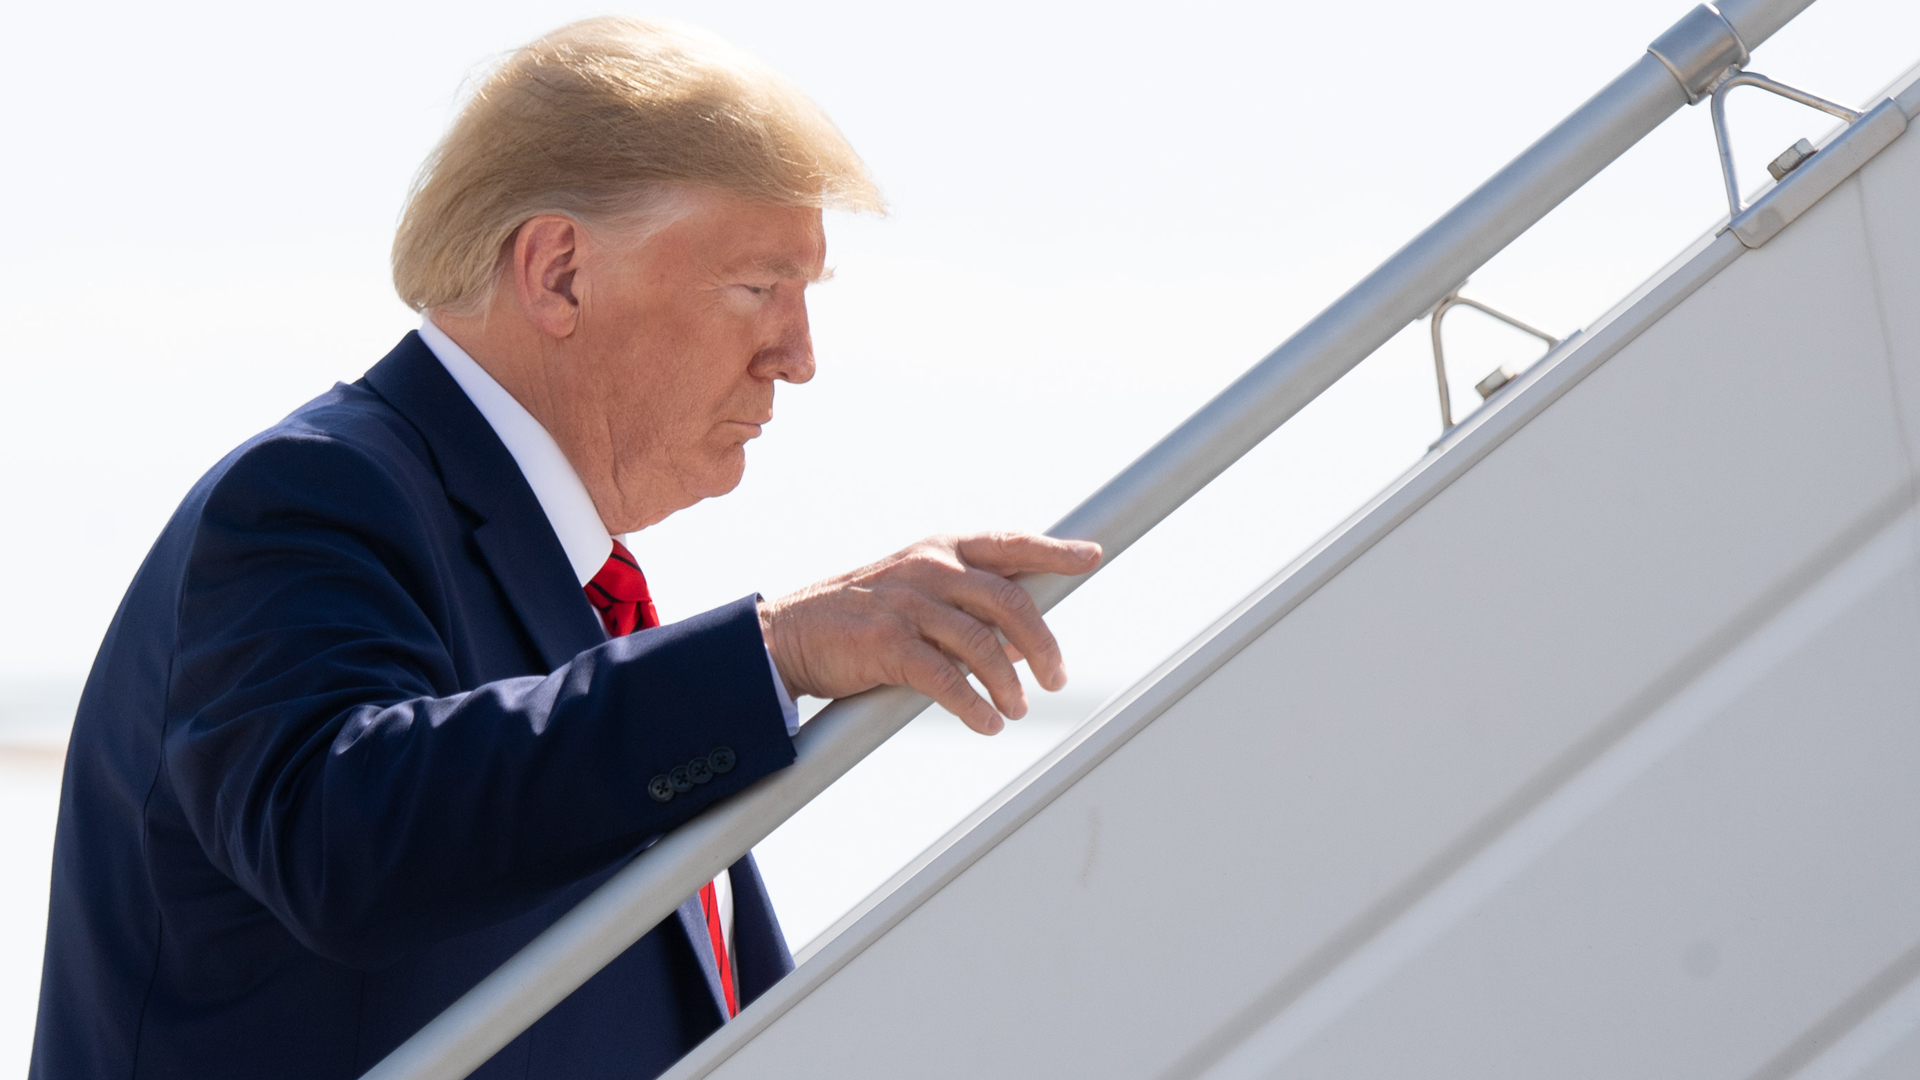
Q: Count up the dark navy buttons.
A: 4